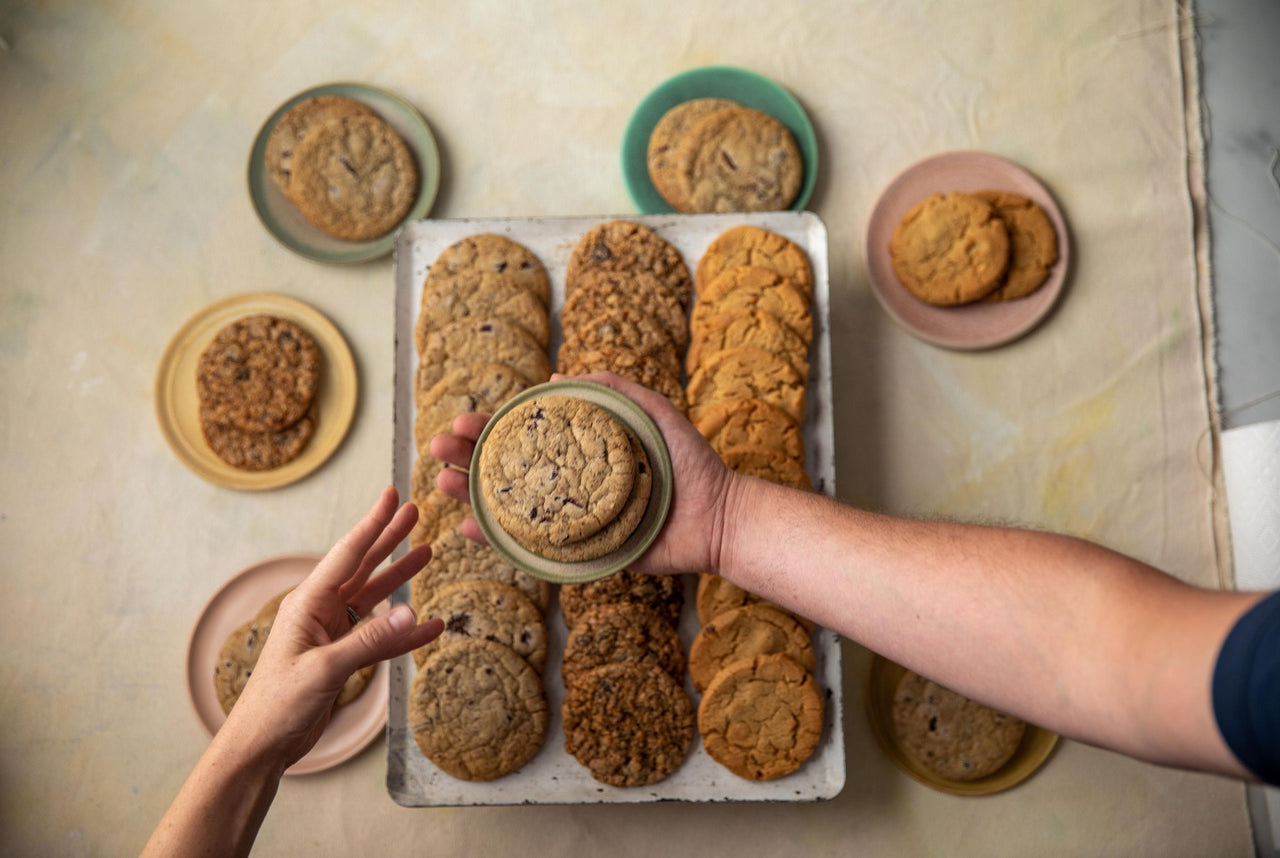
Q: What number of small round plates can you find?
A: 7